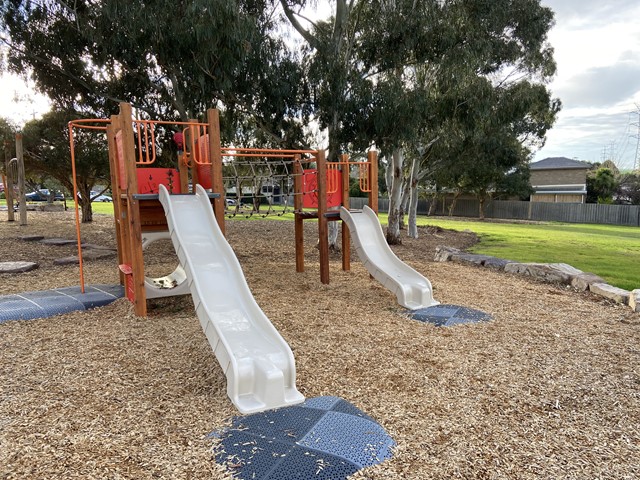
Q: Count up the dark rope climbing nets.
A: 1